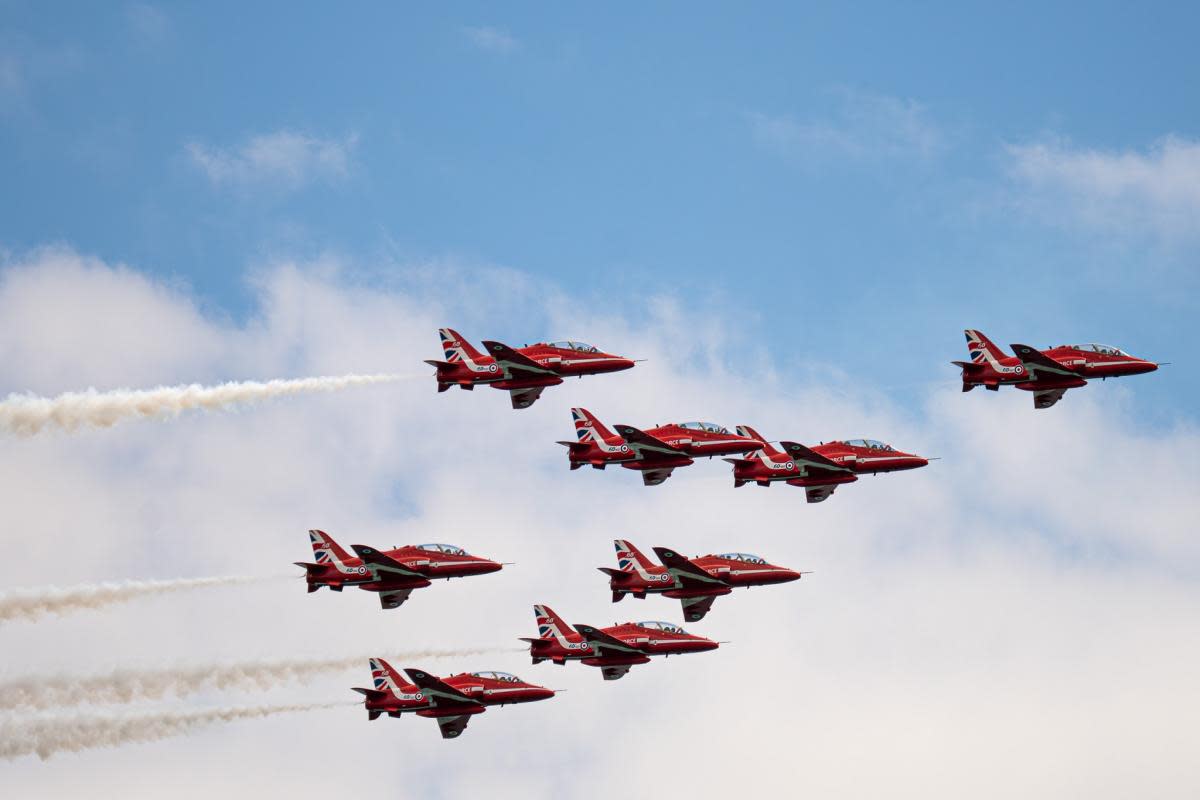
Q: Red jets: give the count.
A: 8